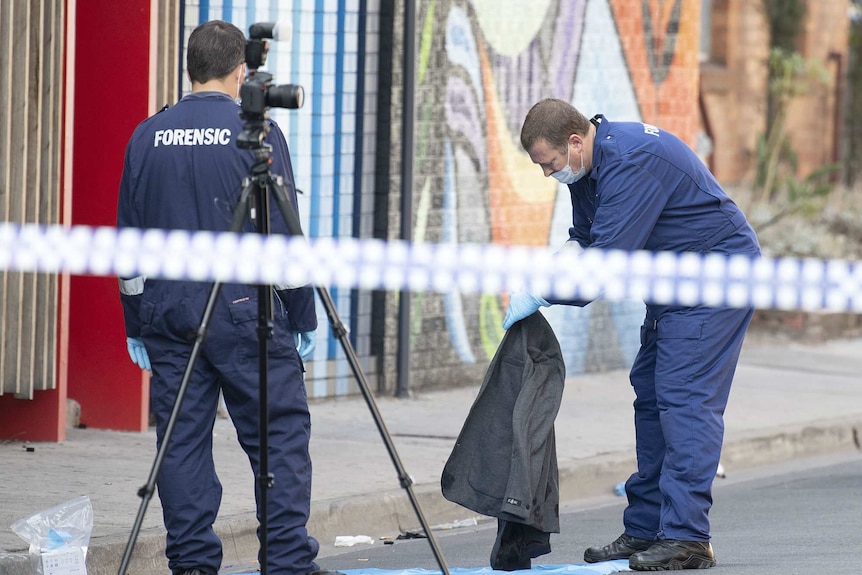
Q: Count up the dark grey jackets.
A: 1